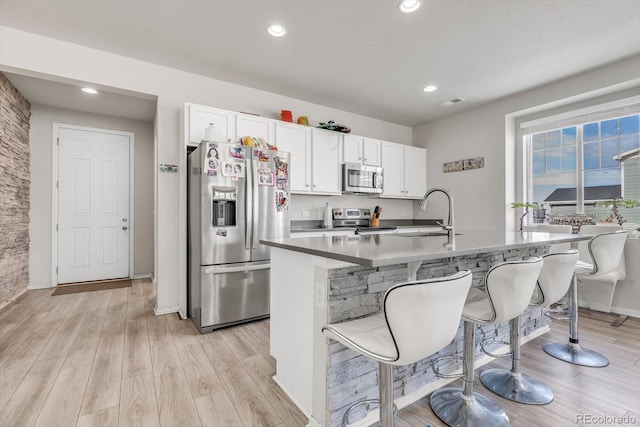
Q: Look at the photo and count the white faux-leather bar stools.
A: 4